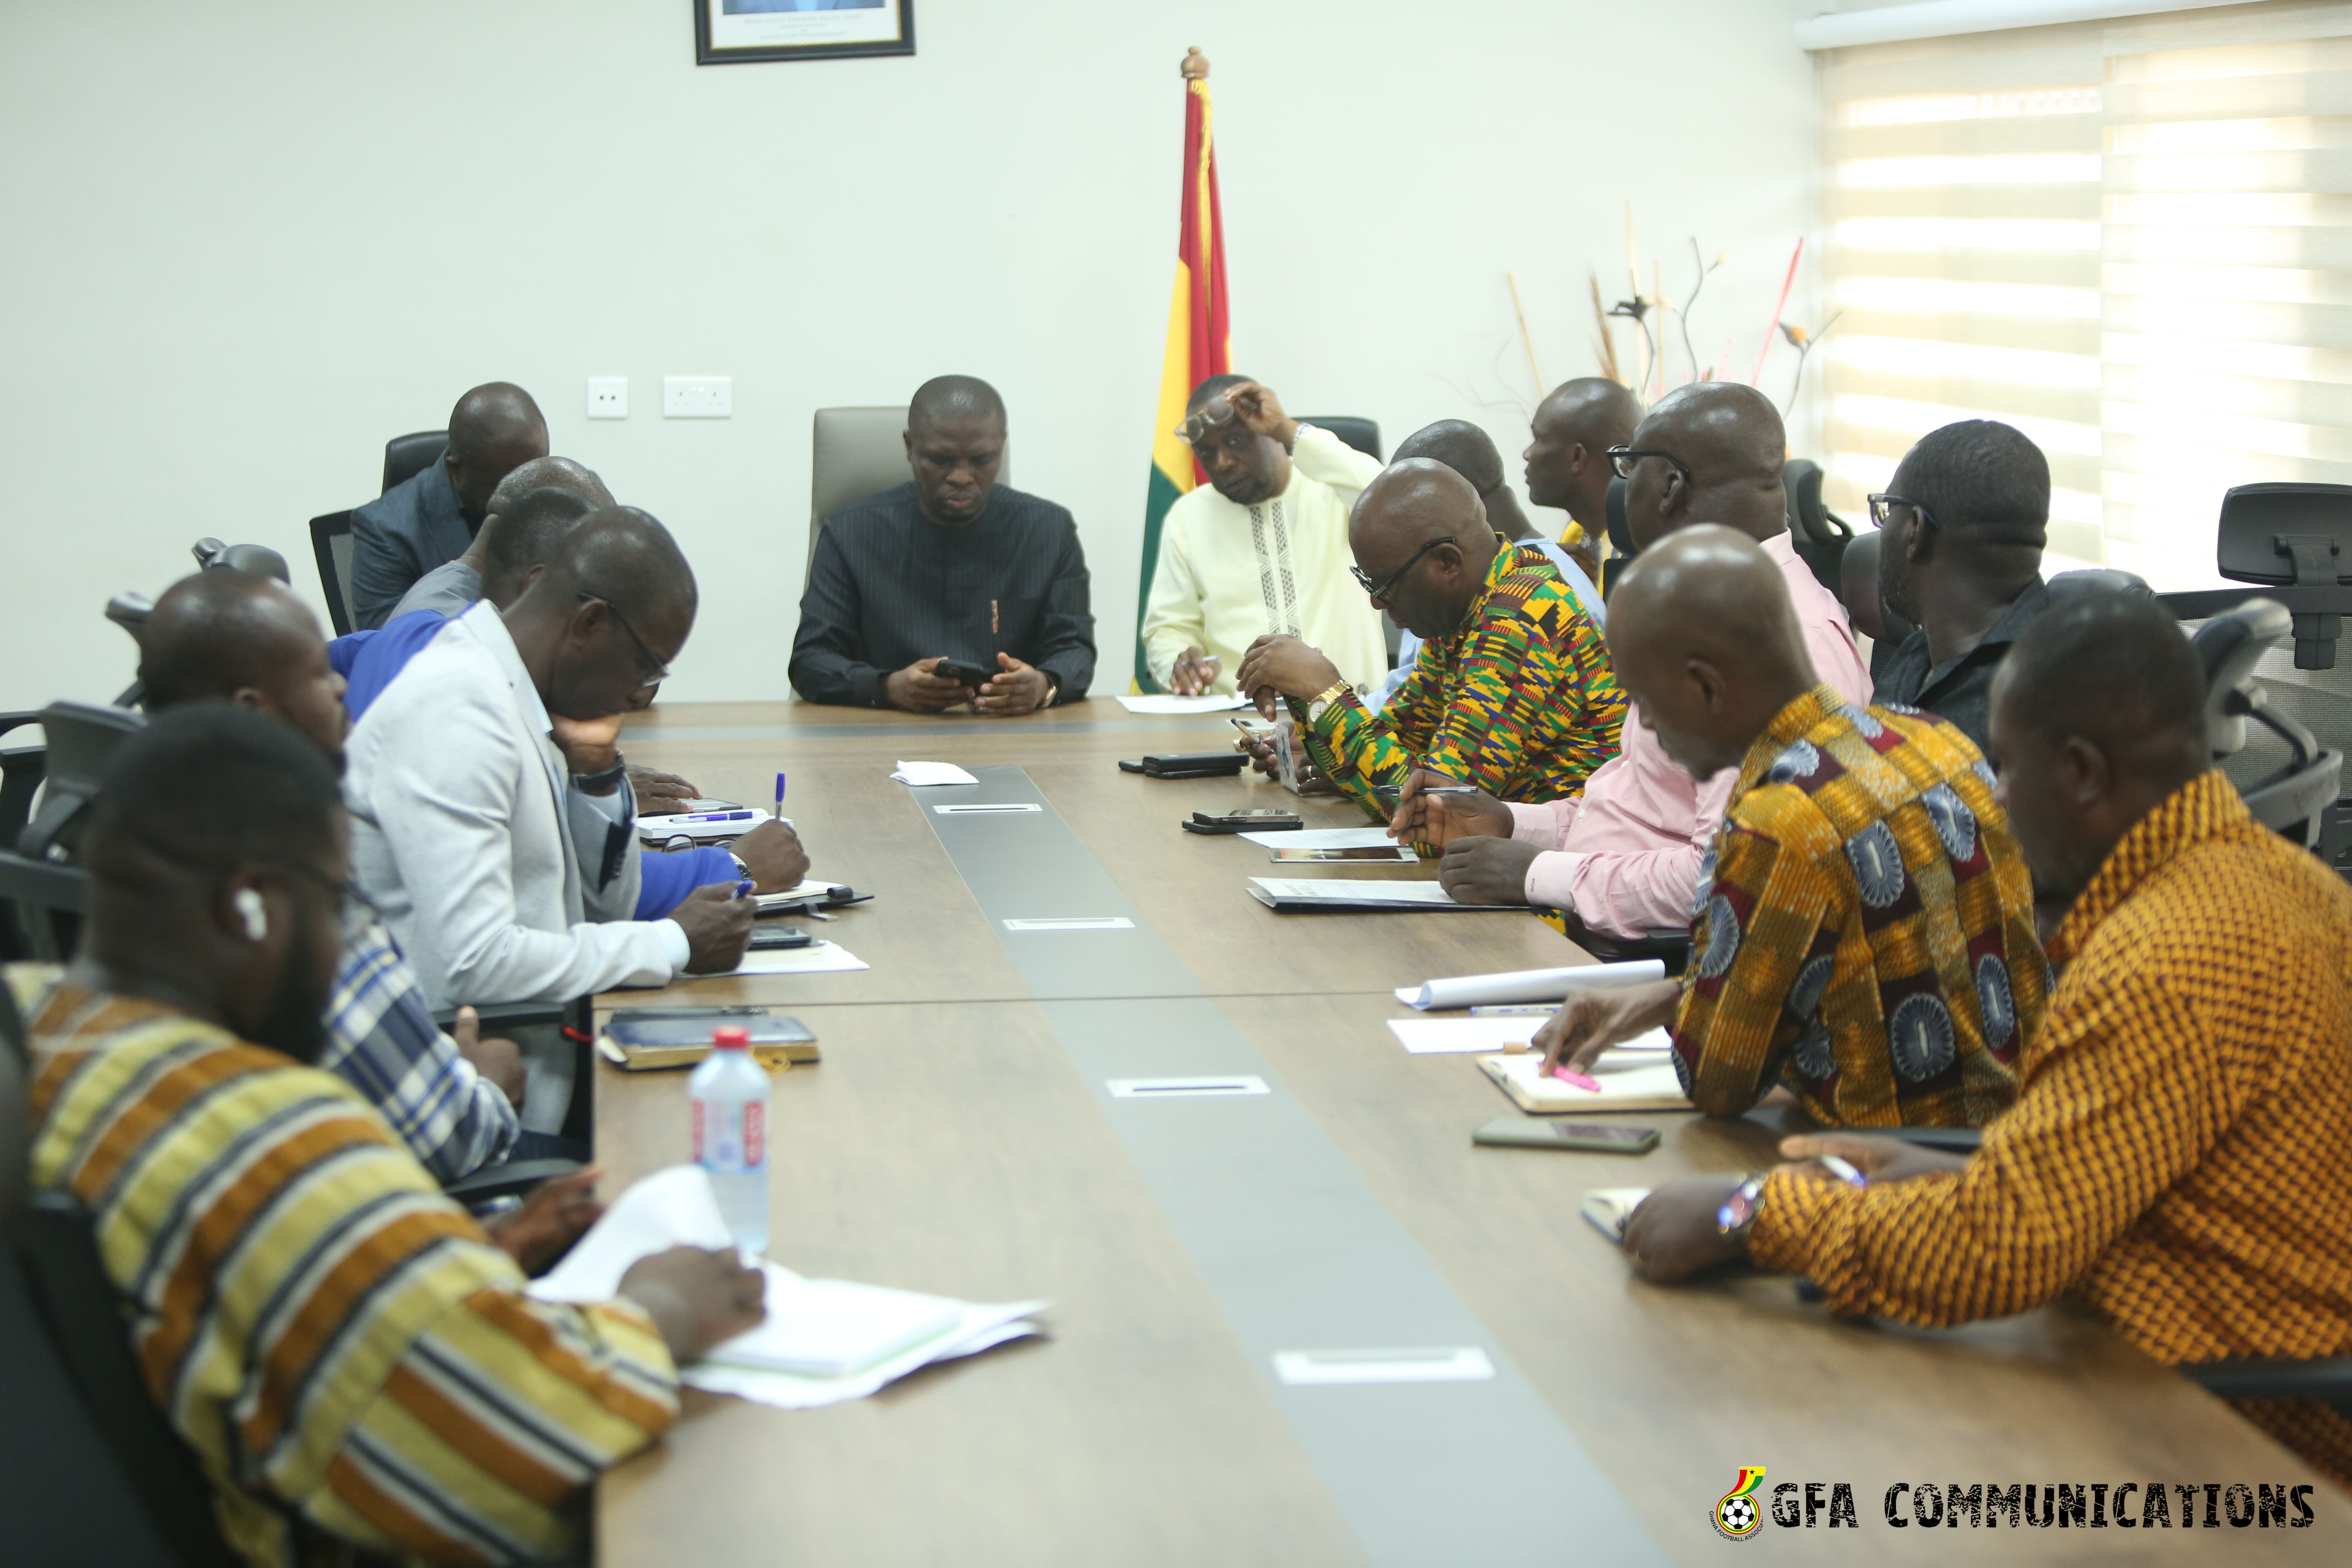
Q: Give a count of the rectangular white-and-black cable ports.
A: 4